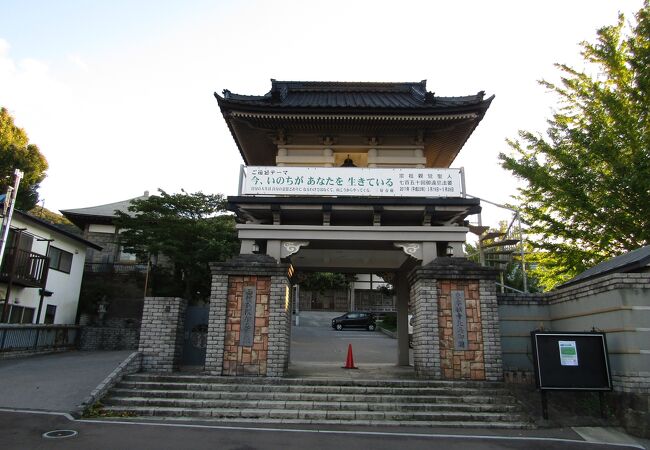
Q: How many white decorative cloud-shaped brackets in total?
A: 2